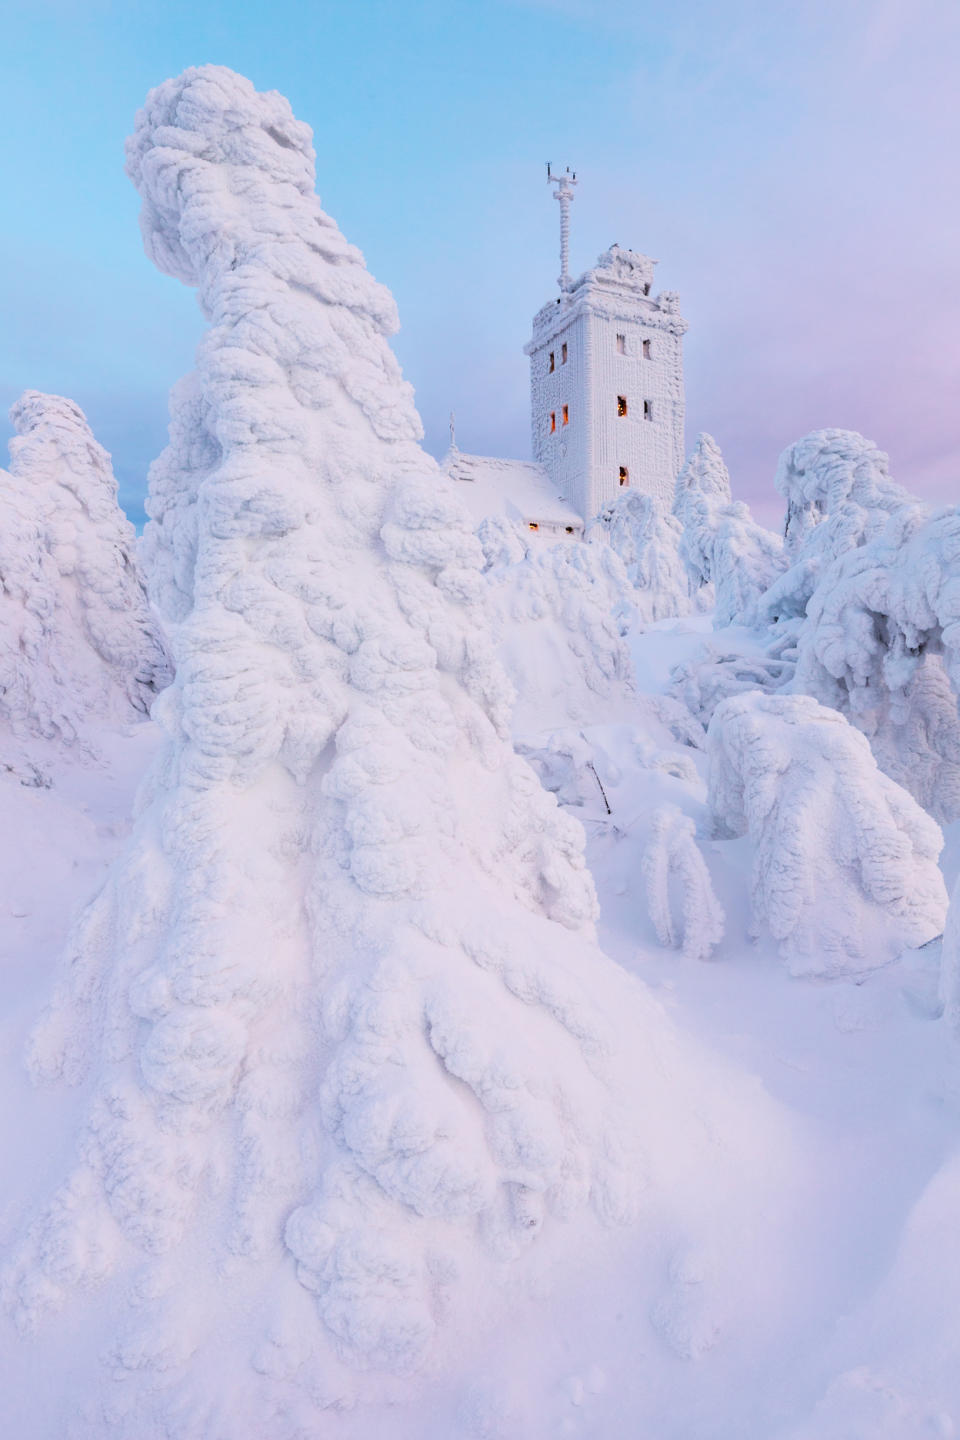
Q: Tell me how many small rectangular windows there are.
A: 11